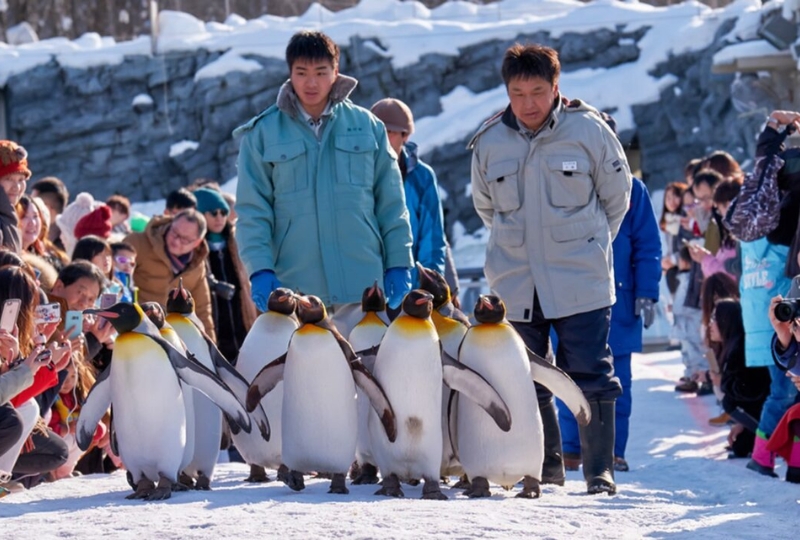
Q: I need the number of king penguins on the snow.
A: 9